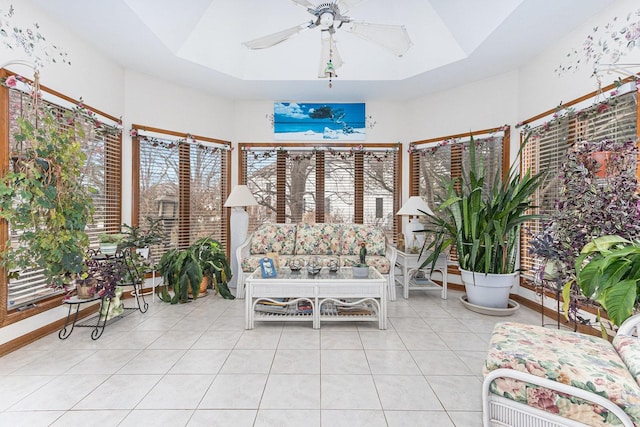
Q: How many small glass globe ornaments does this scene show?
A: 3